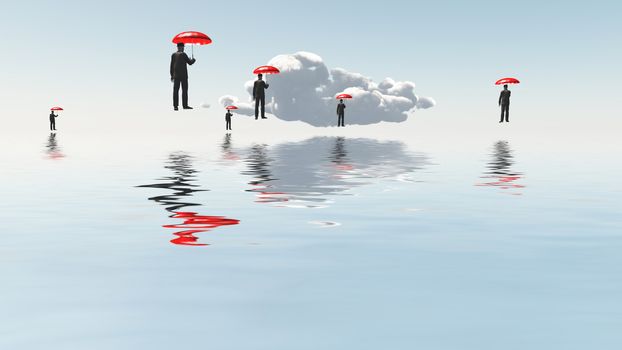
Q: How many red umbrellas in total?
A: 6